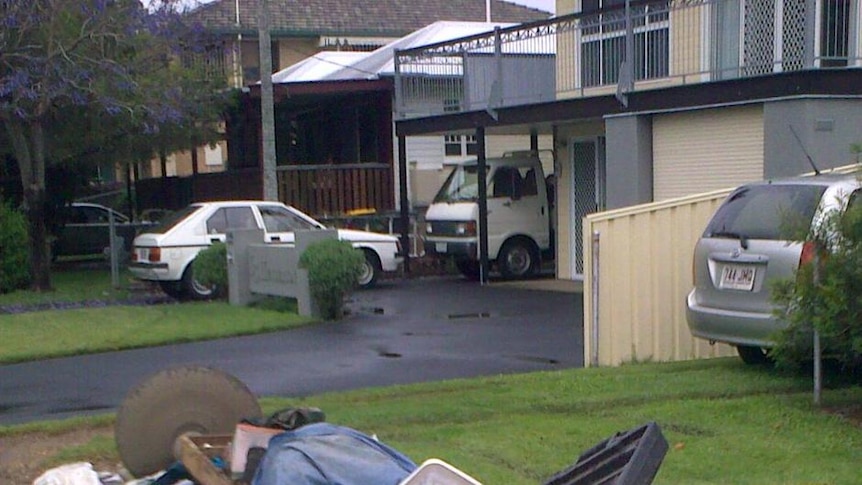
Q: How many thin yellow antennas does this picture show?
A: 0